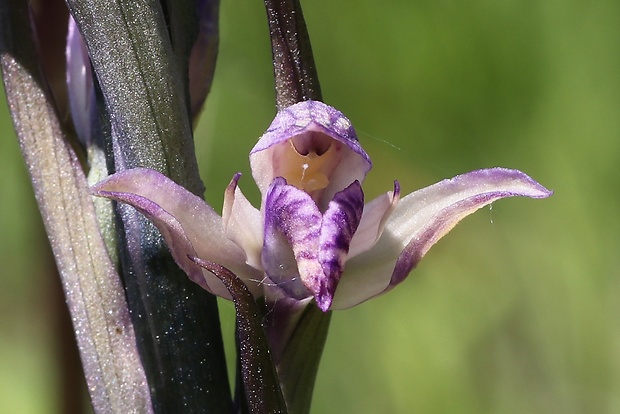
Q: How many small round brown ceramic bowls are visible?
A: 0